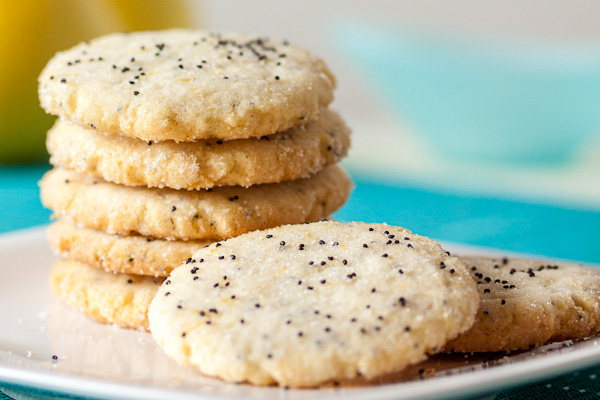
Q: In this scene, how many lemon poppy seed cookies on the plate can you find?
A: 7